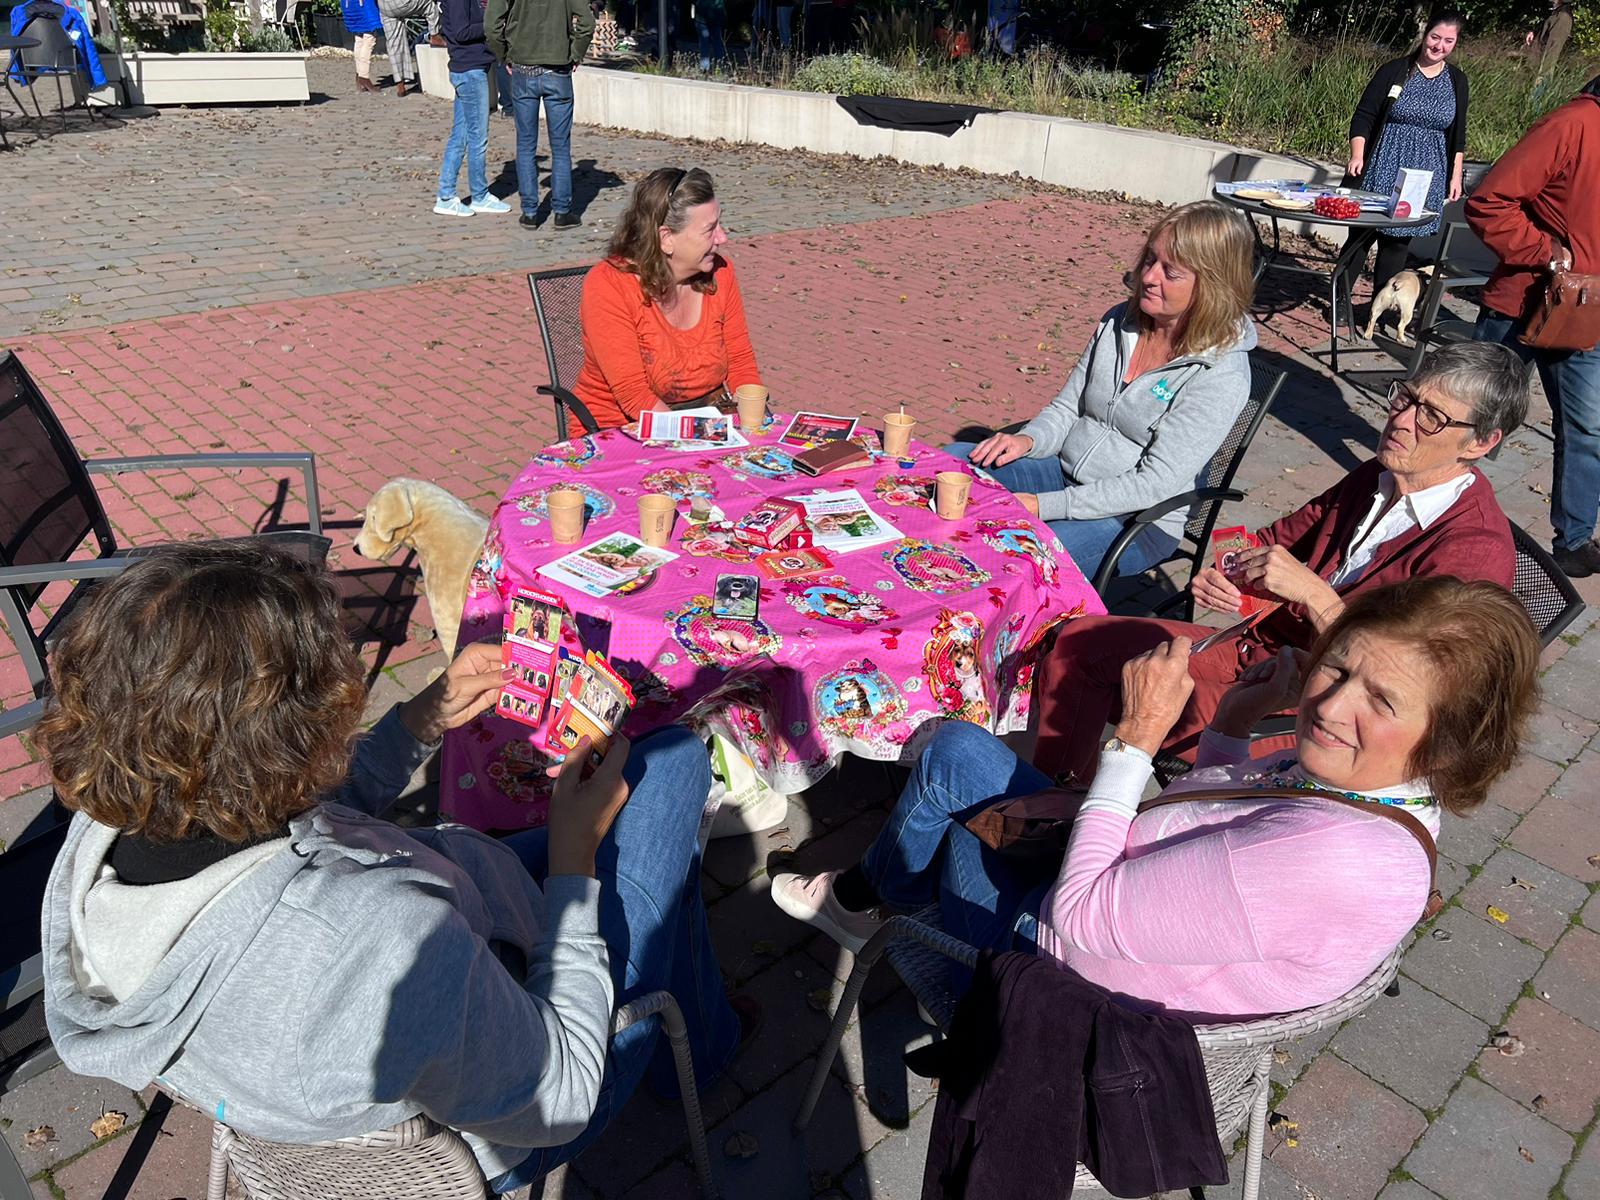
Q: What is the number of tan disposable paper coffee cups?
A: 5